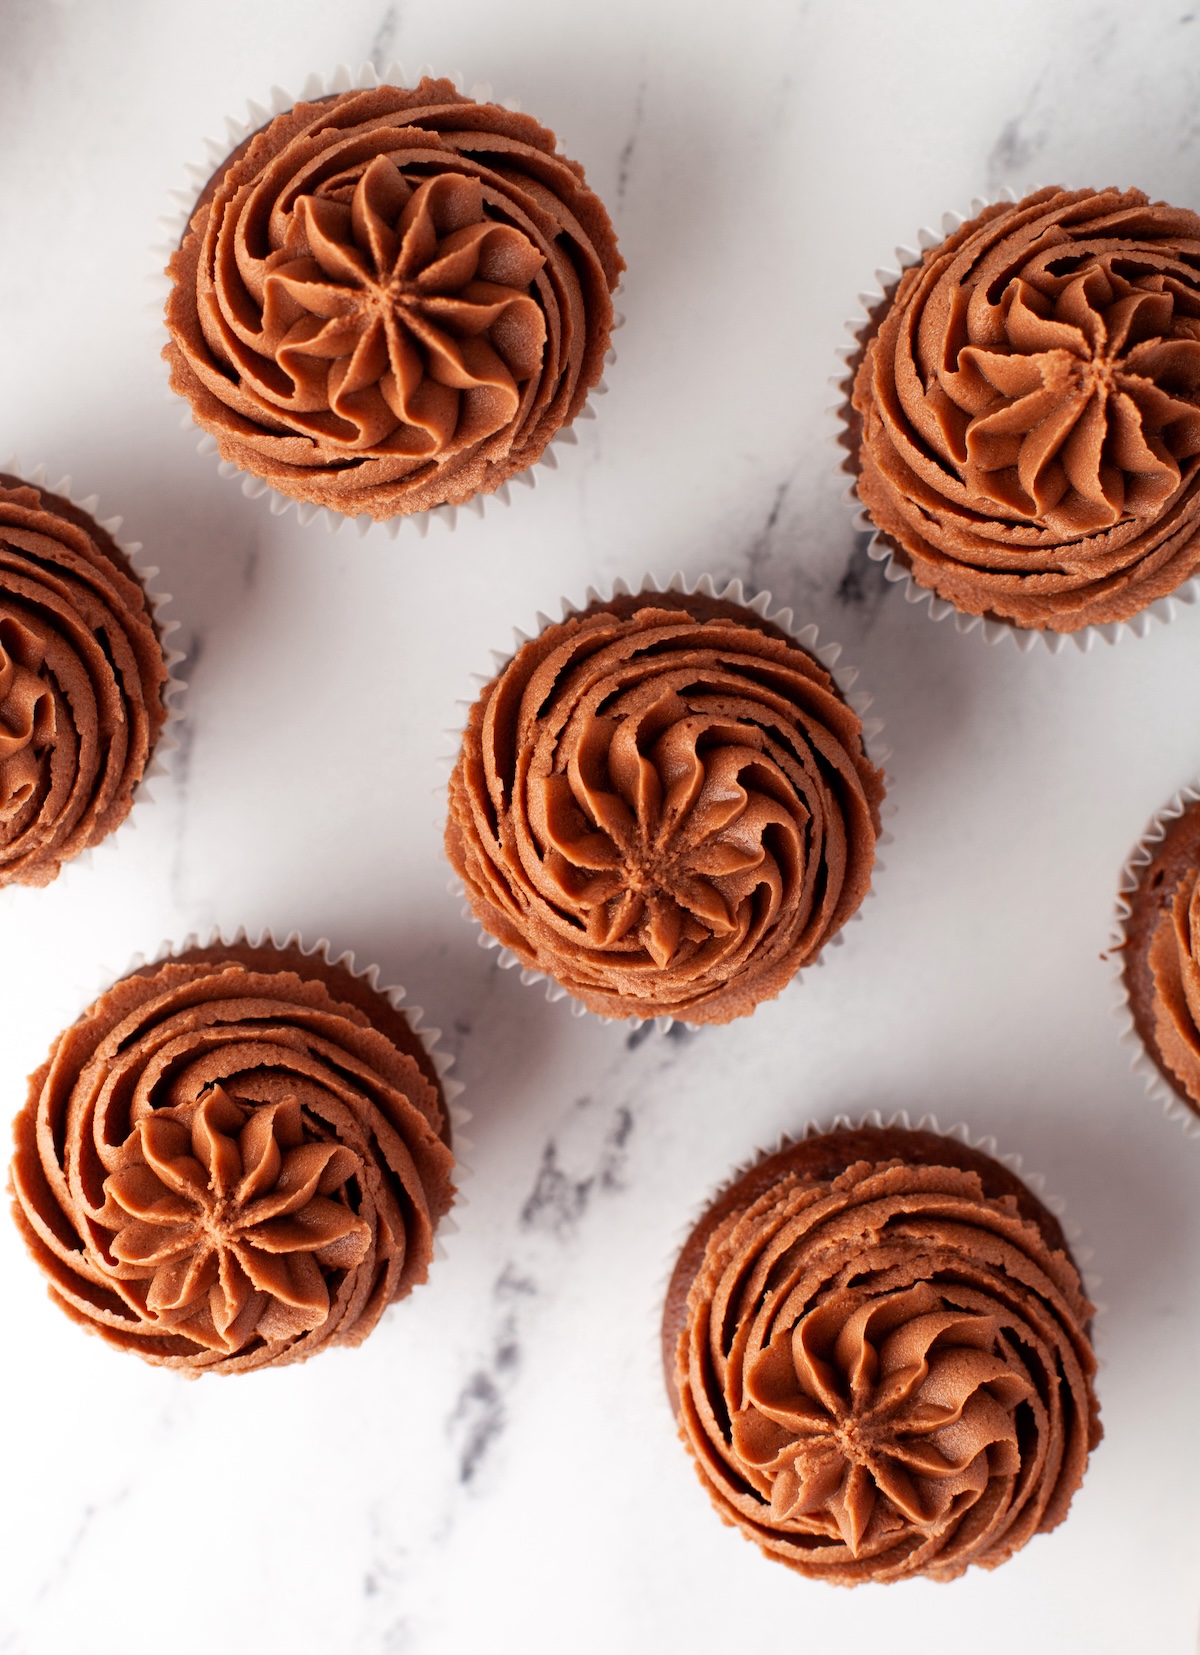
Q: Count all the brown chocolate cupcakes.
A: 7